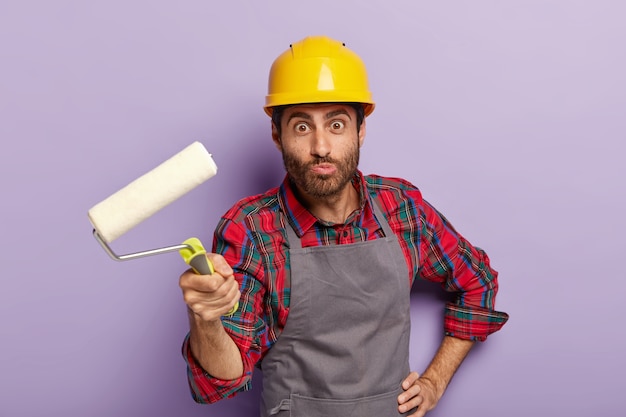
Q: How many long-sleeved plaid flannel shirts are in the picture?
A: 1